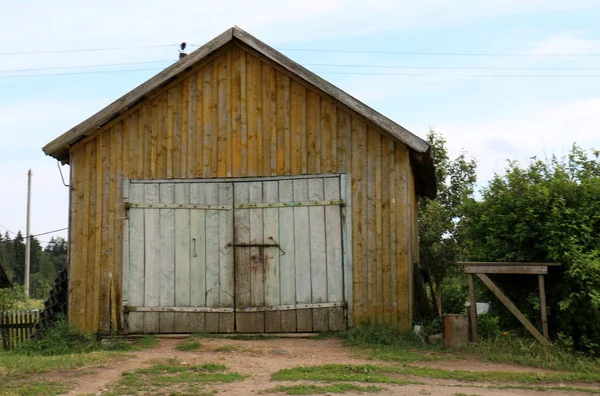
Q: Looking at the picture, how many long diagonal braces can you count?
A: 1